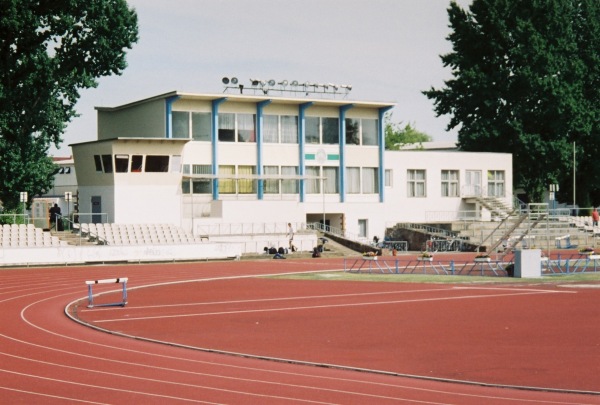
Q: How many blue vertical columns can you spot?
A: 6